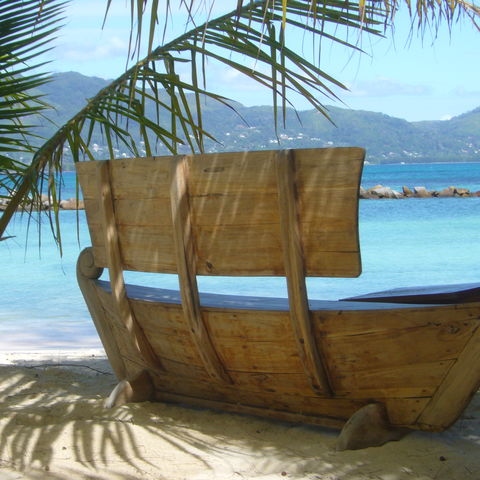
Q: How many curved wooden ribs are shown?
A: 3